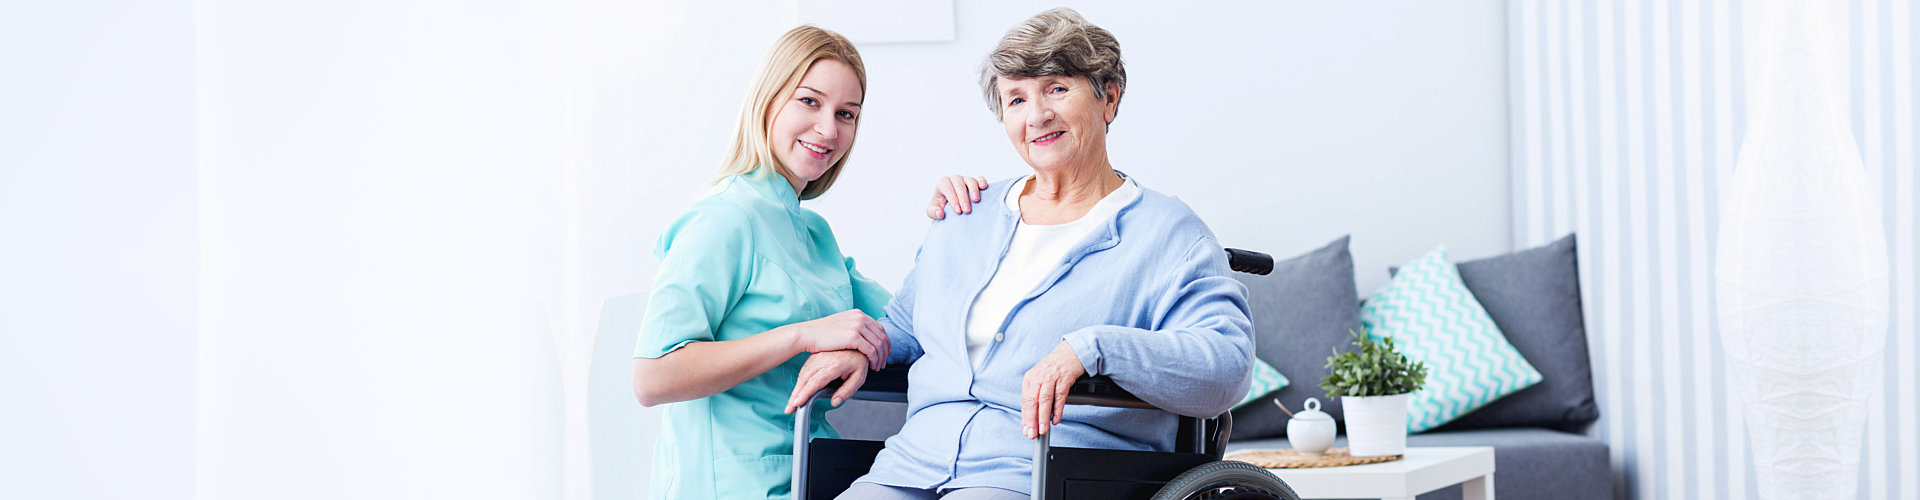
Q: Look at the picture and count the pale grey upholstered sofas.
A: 1